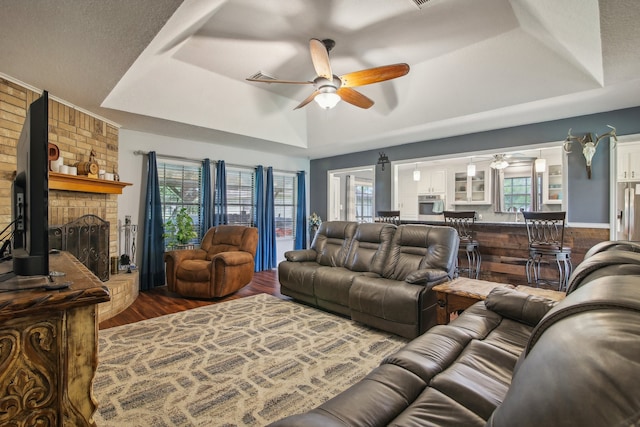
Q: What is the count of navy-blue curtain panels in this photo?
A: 6